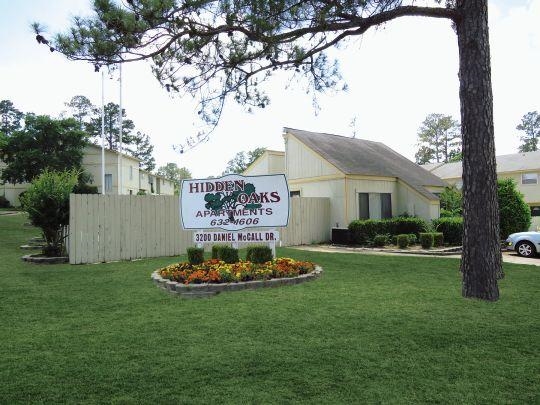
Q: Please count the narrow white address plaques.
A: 1